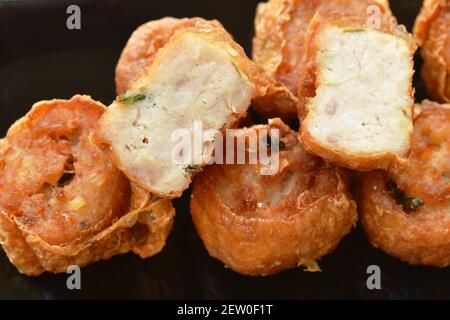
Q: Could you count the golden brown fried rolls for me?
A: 8